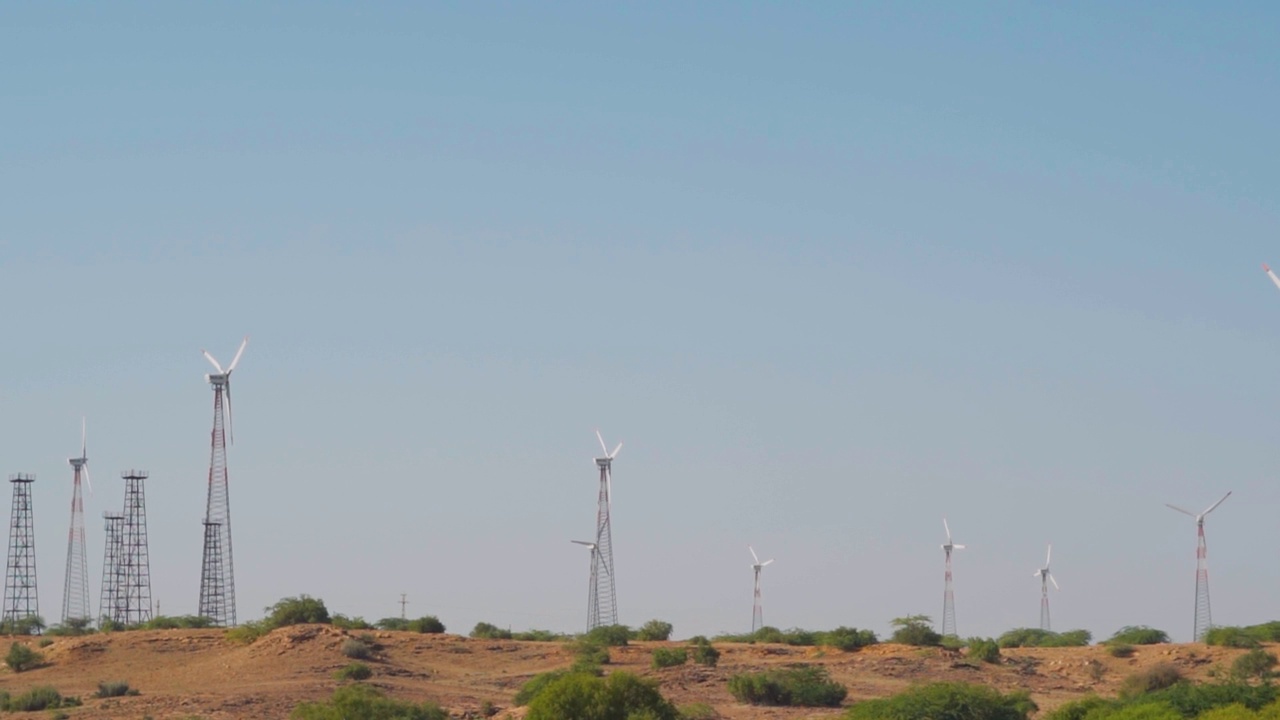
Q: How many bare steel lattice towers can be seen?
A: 4